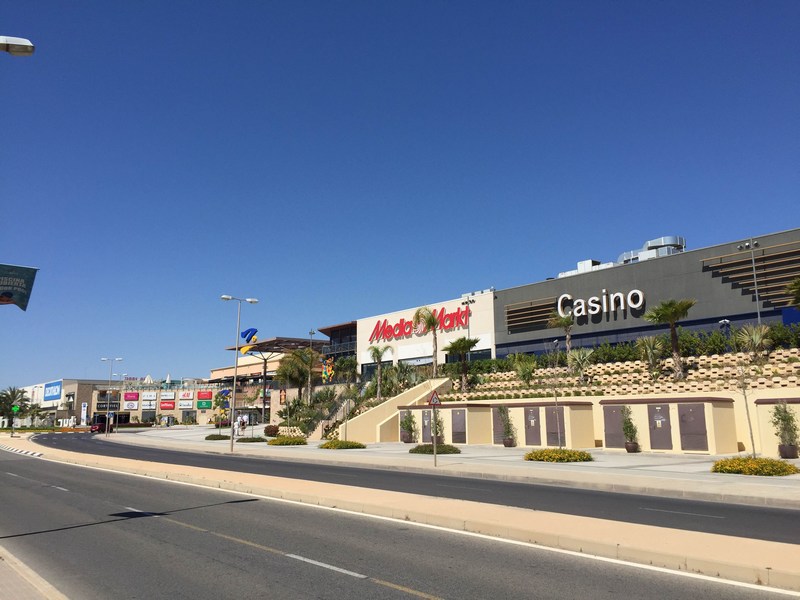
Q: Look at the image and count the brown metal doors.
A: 9